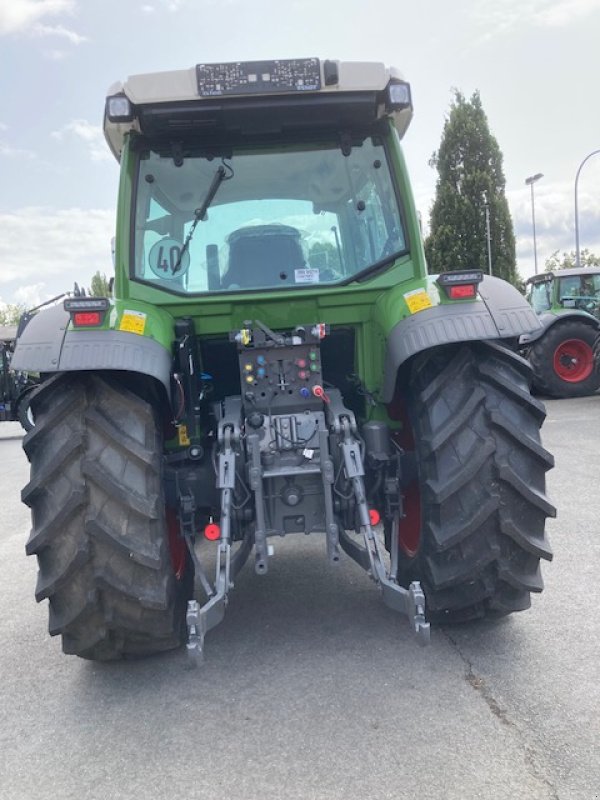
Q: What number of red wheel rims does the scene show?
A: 3